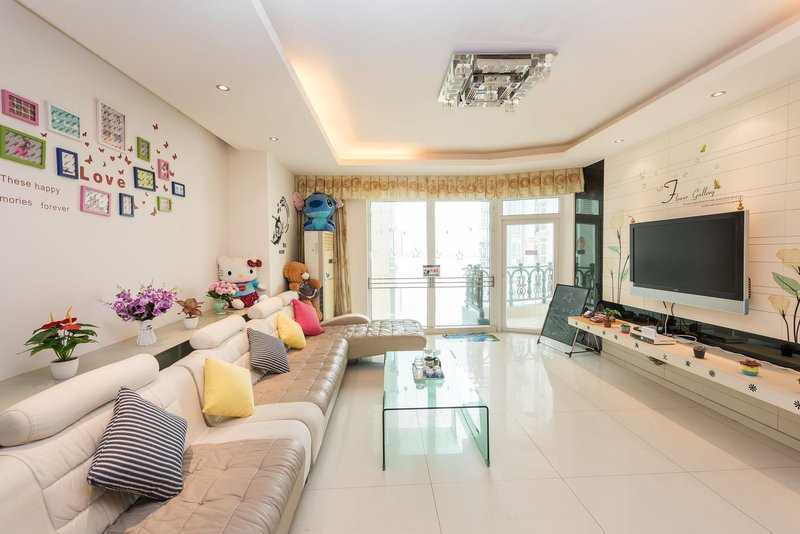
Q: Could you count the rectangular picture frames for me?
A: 12